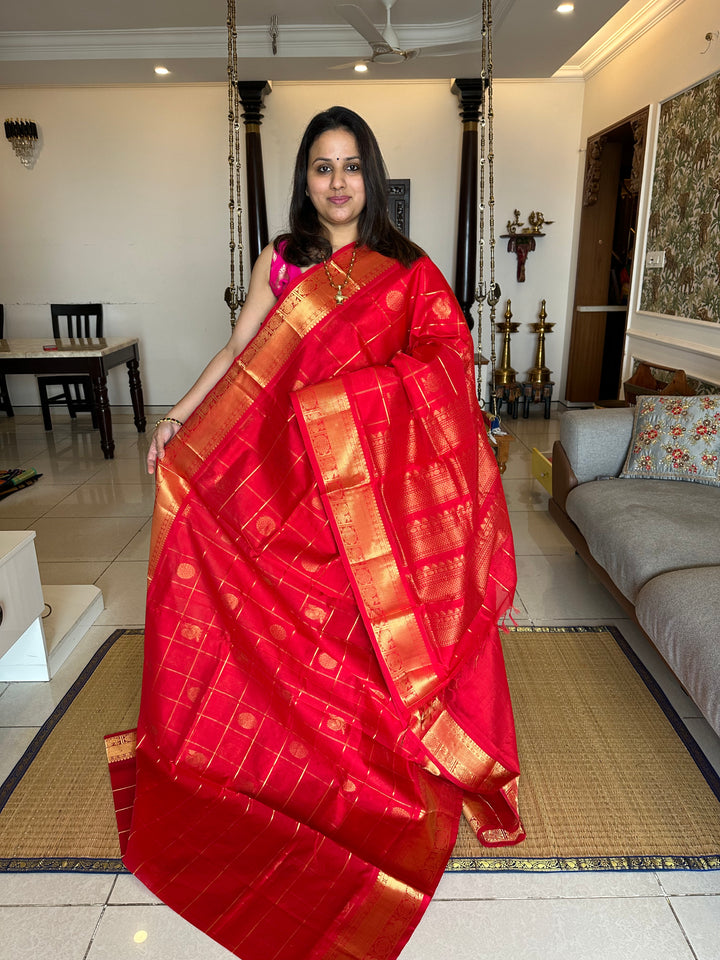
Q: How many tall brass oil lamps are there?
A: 2